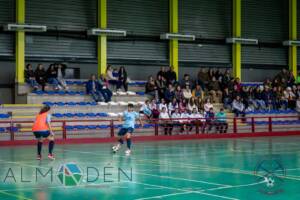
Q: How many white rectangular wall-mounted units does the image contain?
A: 5